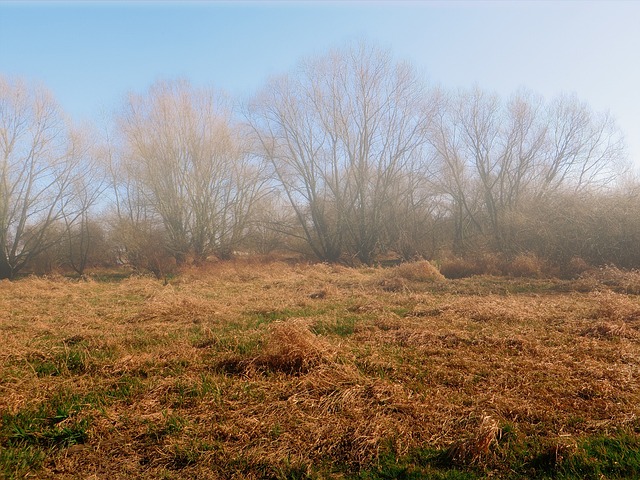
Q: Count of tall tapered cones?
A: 0